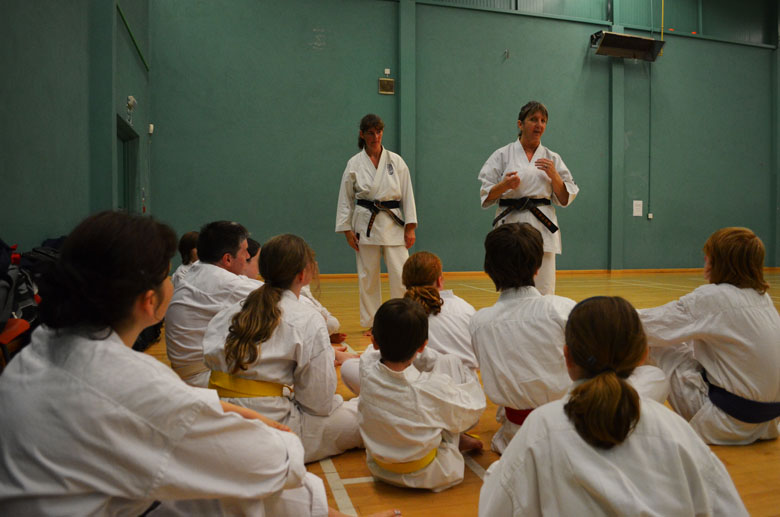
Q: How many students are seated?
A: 10